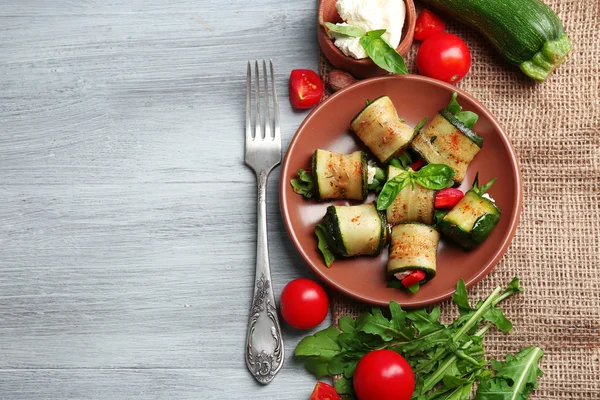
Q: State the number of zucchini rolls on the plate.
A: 7